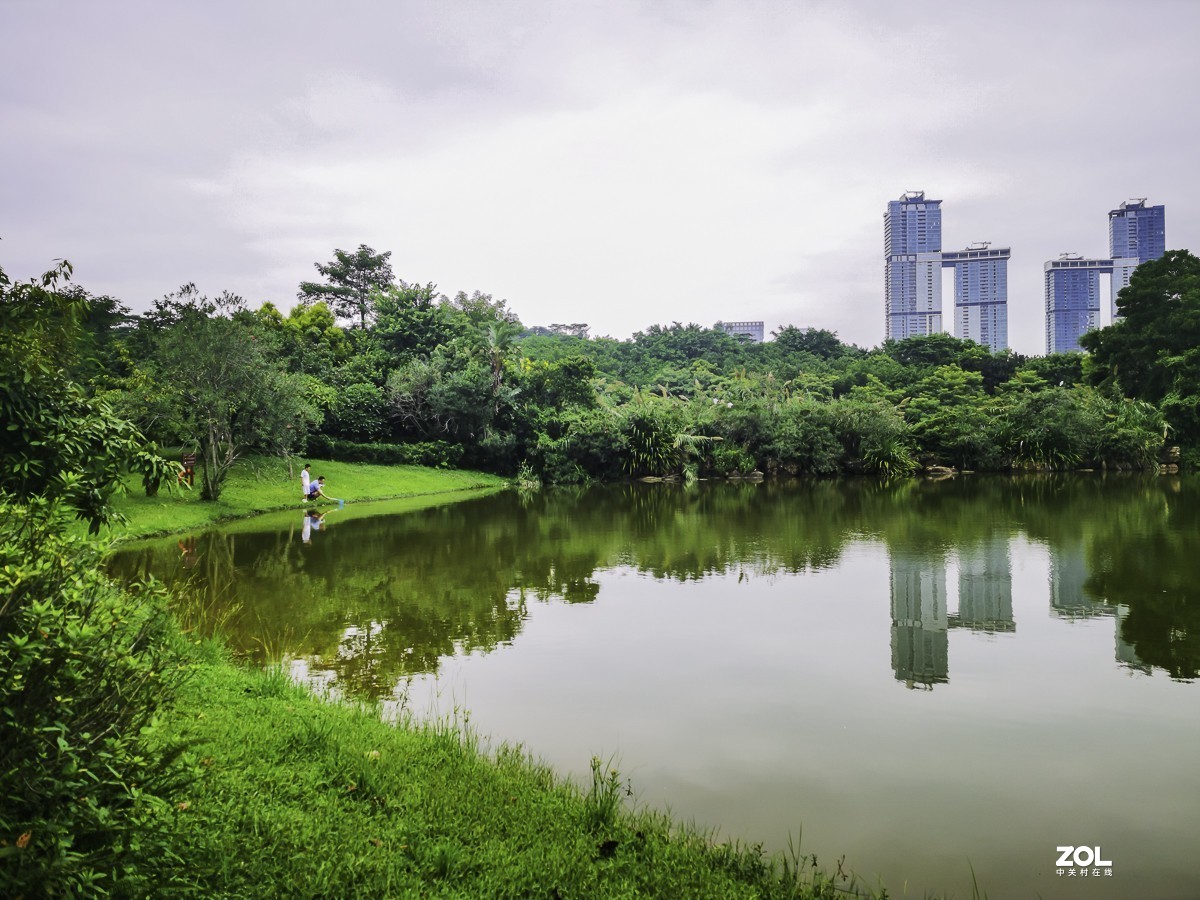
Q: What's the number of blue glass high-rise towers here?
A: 4